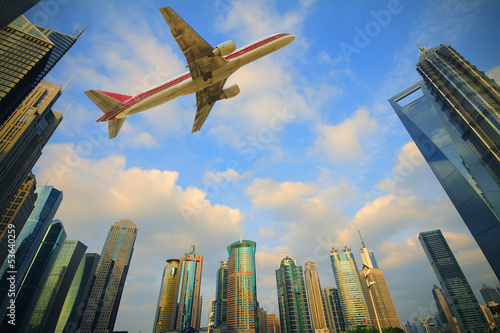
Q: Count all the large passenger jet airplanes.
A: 1